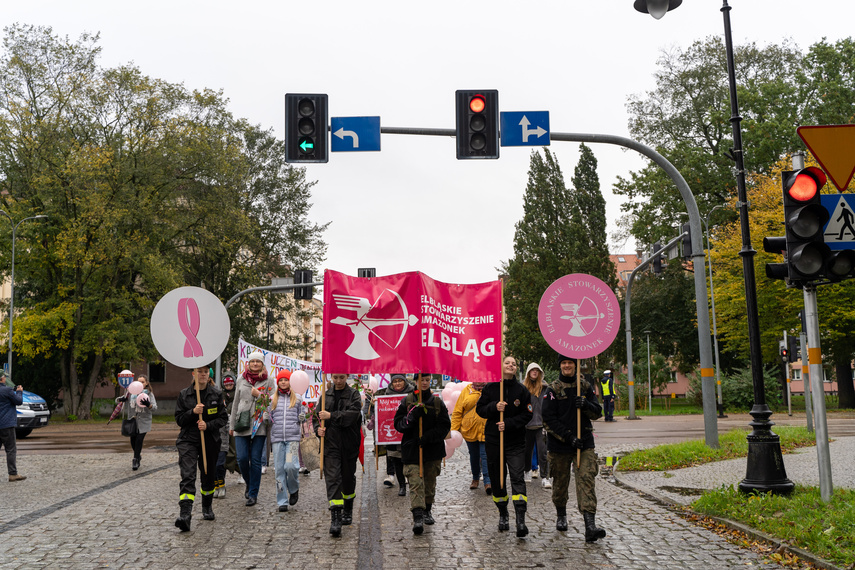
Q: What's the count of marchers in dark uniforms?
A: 5